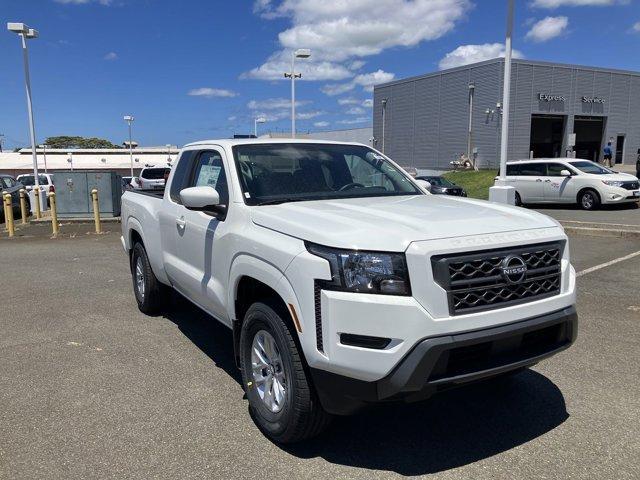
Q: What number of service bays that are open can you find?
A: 2